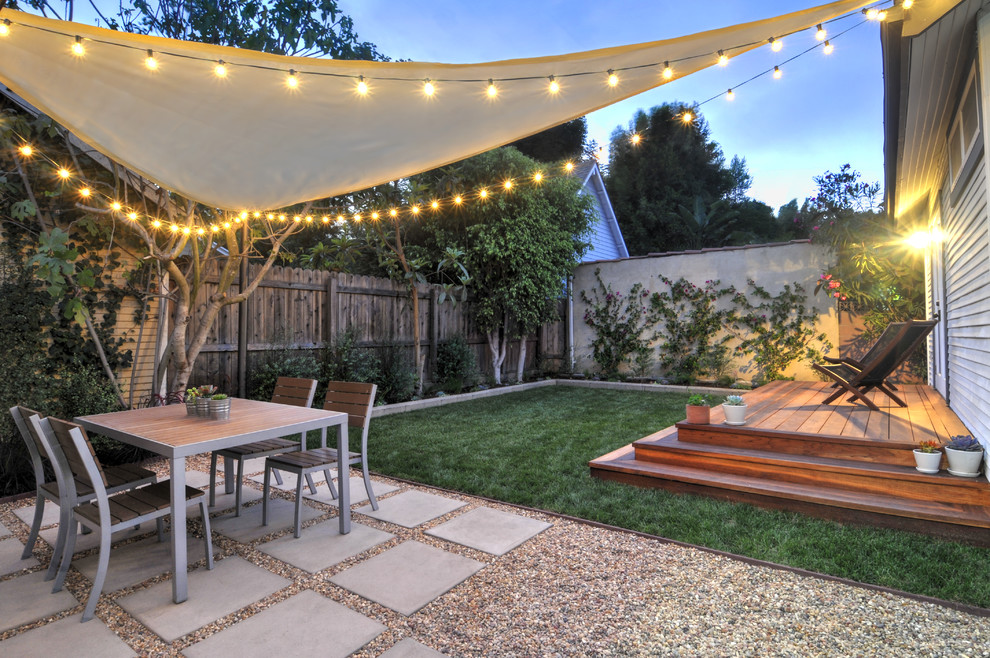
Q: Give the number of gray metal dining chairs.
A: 4